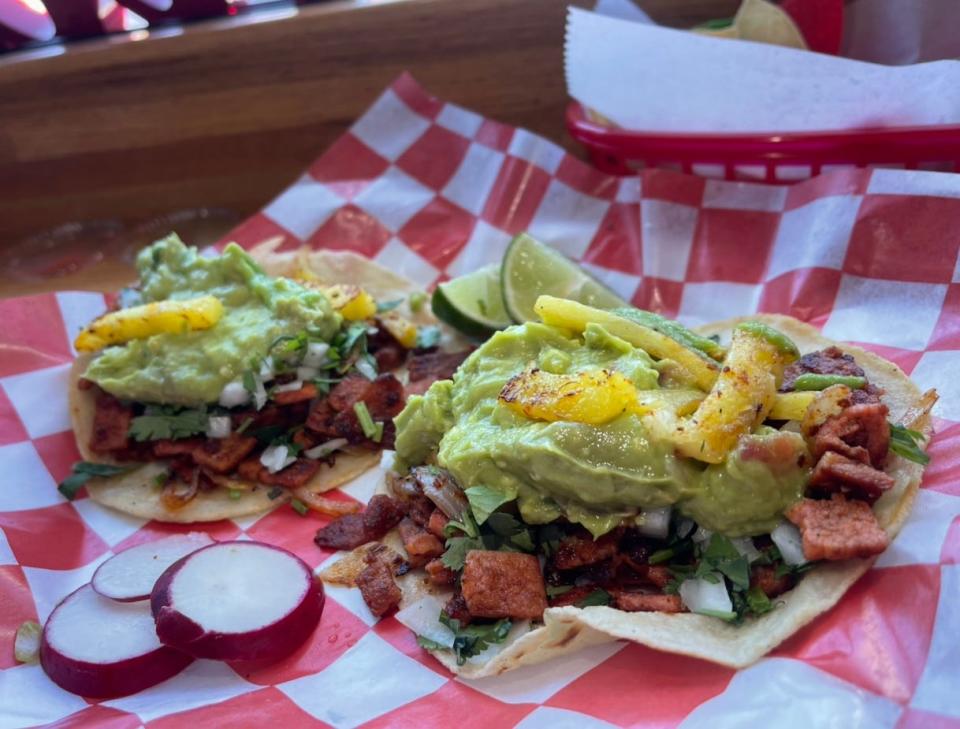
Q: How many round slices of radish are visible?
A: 3